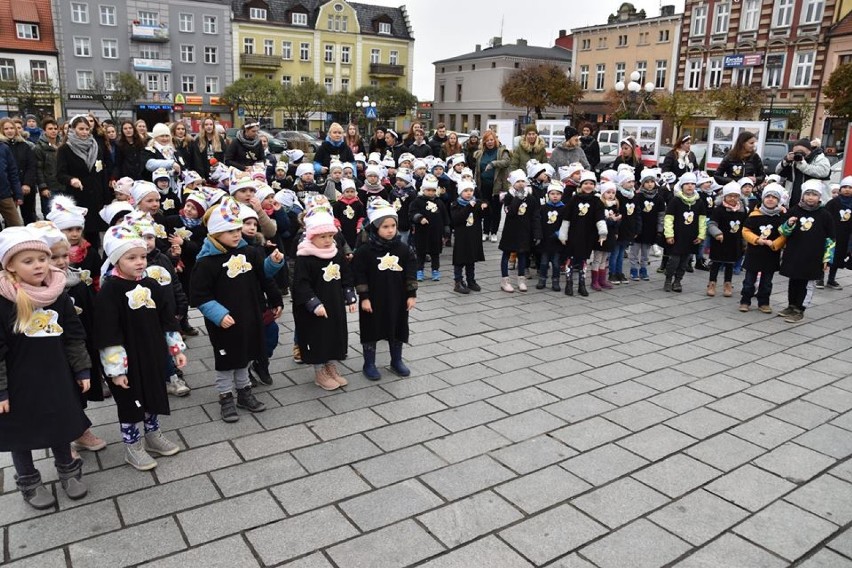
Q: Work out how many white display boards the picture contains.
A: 4